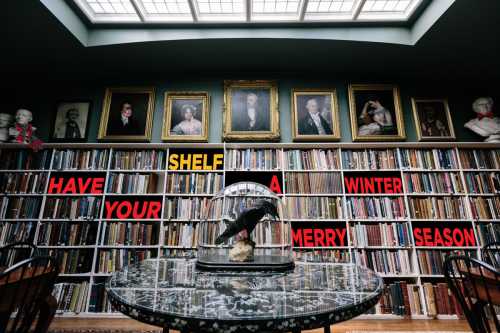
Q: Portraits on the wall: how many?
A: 7